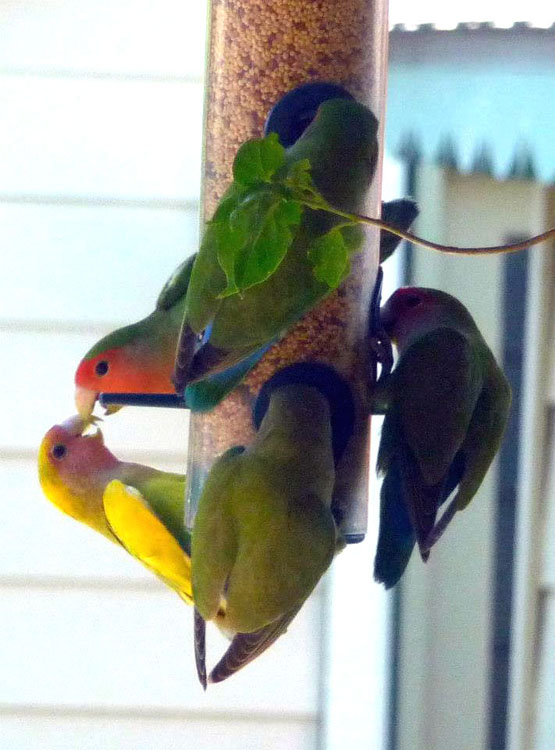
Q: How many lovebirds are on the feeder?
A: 5